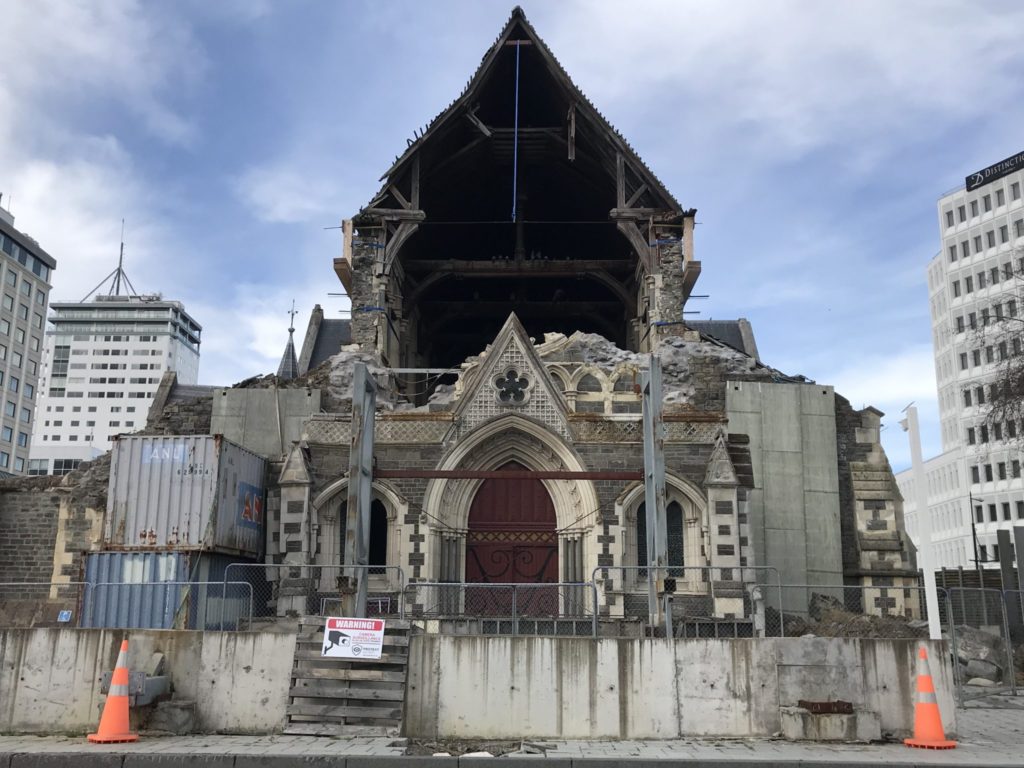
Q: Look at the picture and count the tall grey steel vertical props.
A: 2